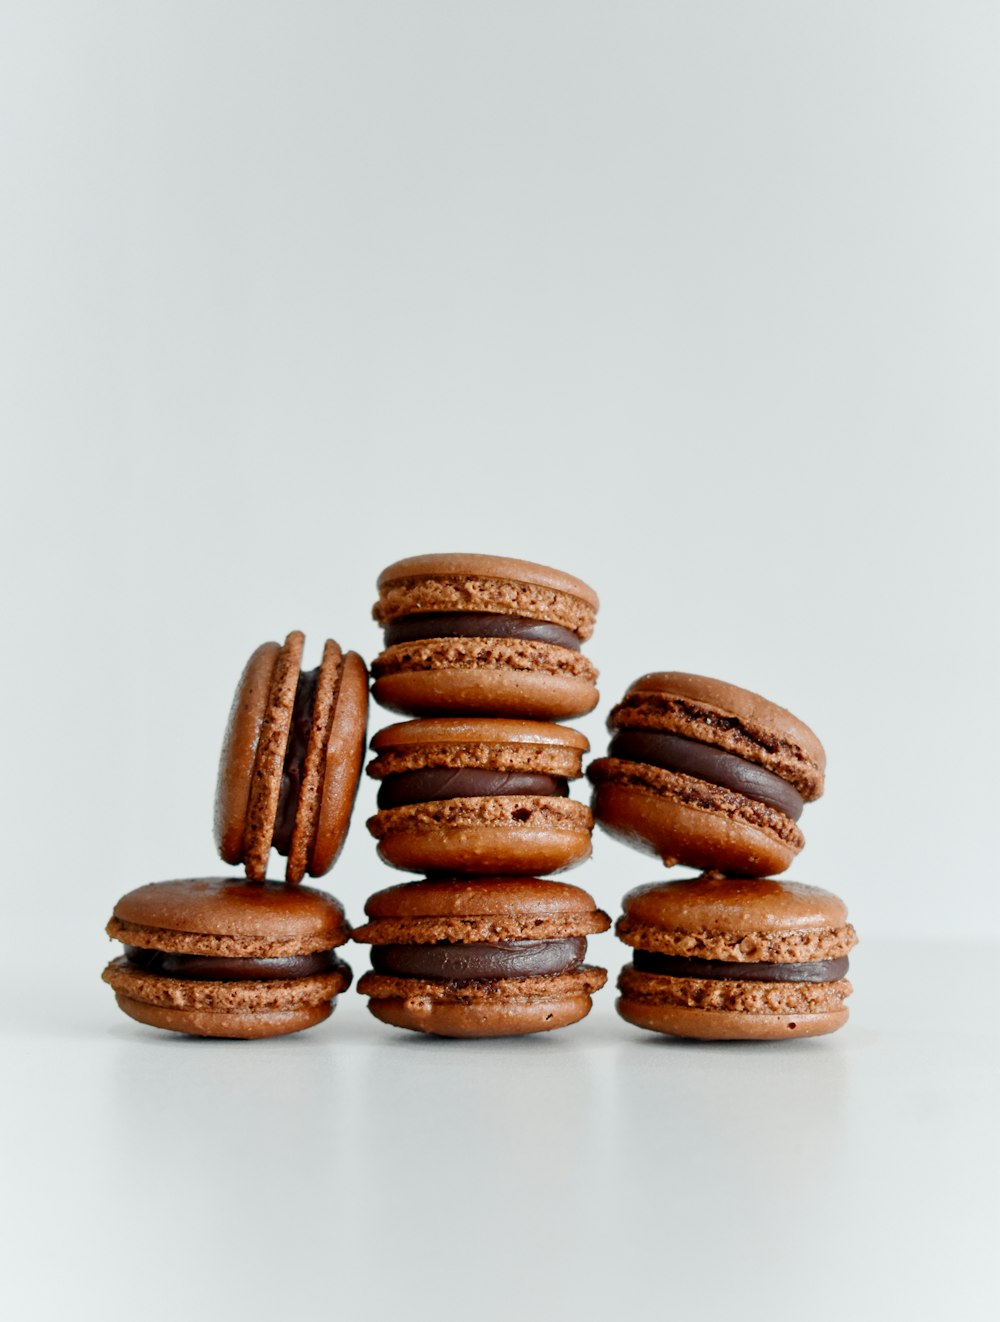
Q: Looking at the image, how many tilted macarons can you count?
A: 2